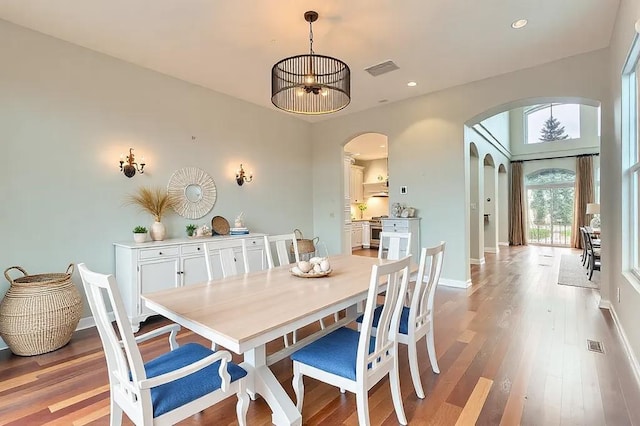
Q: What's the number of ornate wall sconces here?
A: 2